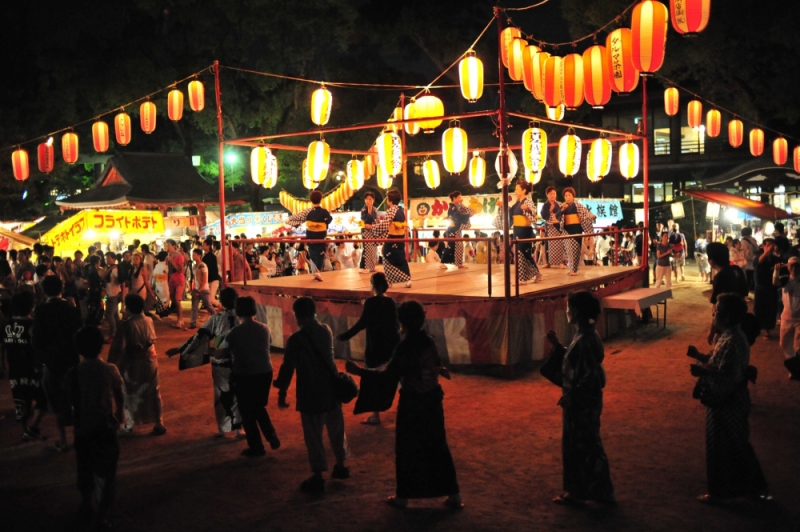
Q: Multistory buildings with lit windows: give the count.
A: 1